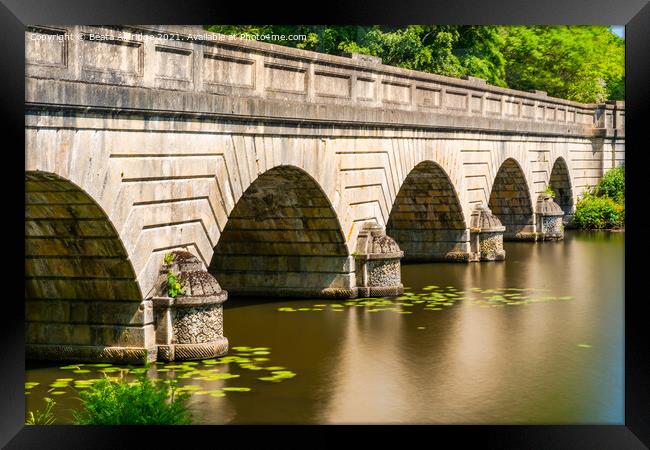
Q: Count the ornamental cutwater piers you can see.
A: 4